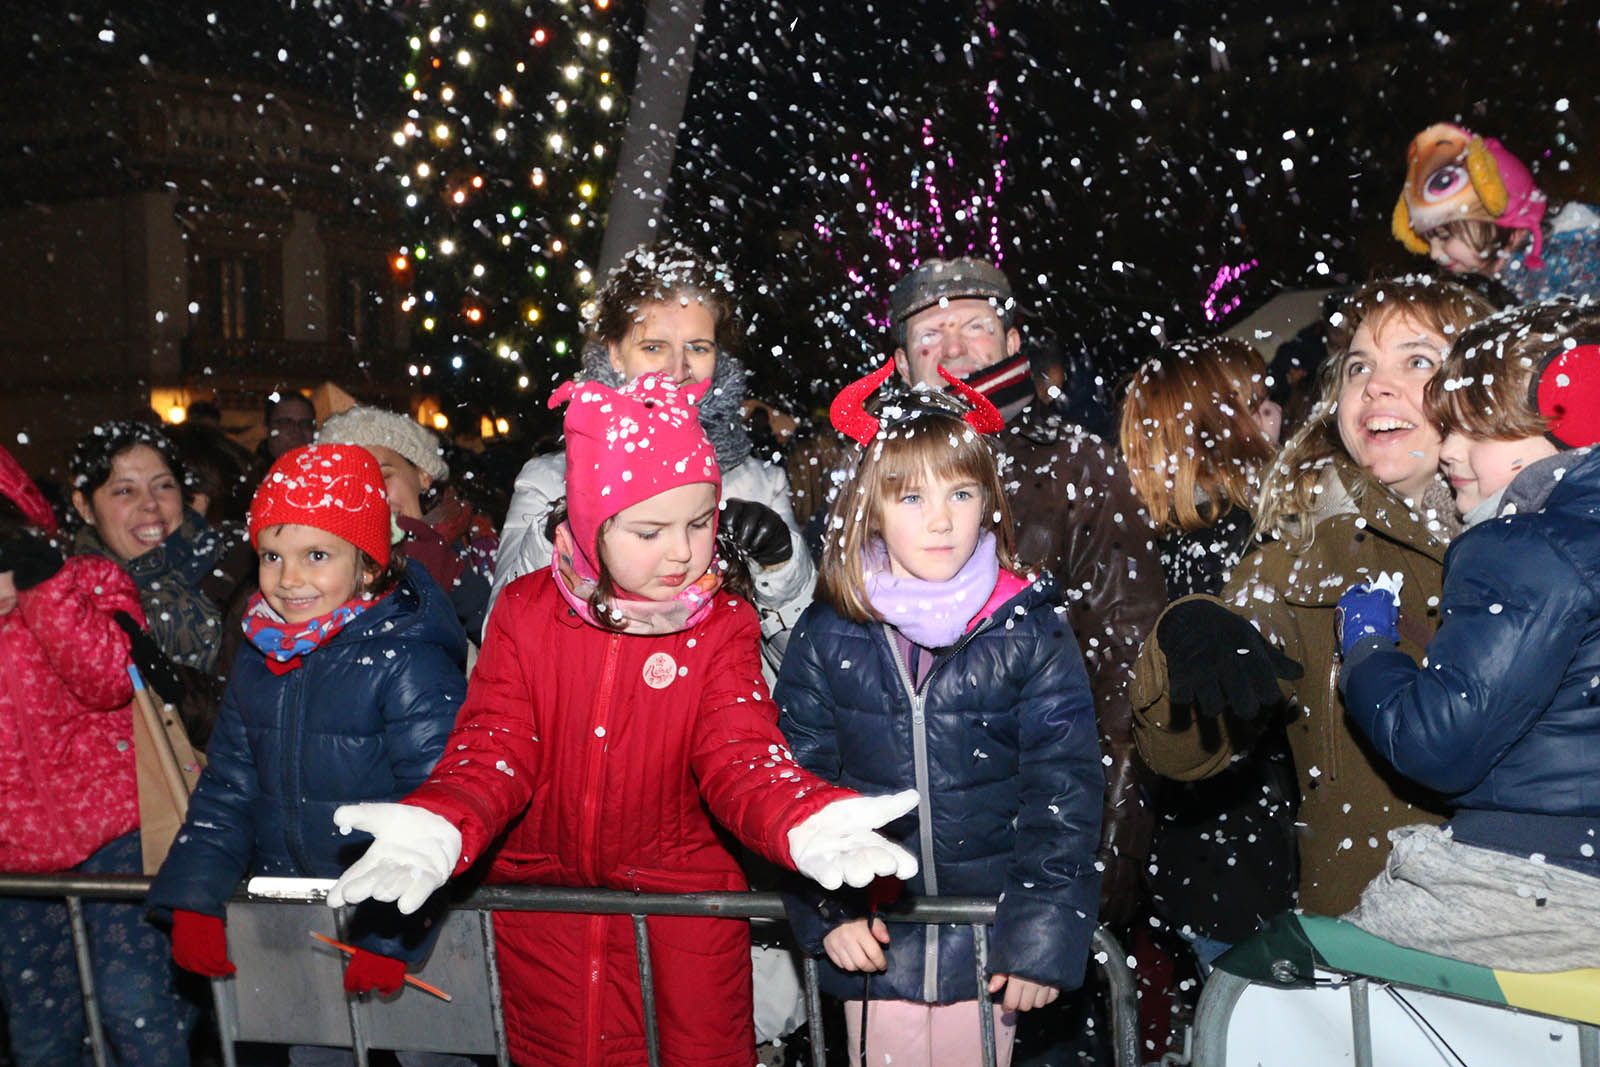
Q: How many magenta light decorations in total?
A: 2